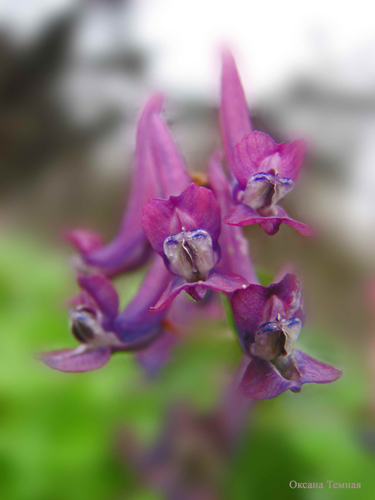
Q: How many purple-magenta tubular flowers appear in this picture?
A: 5